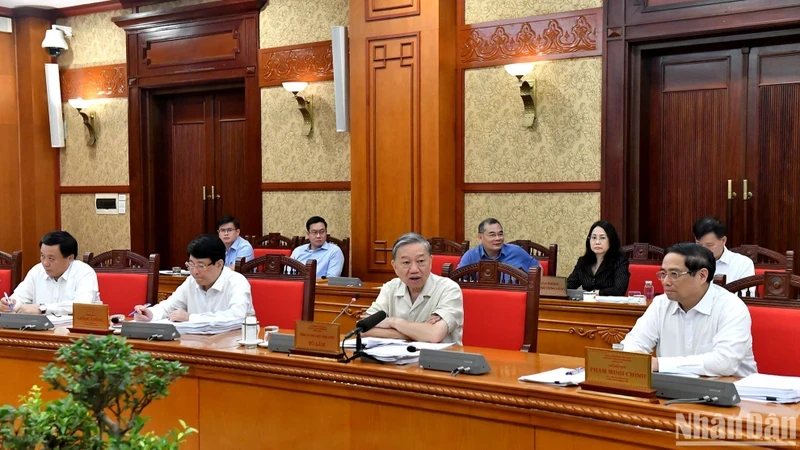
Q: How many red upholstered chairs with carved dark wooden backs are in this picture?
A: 11